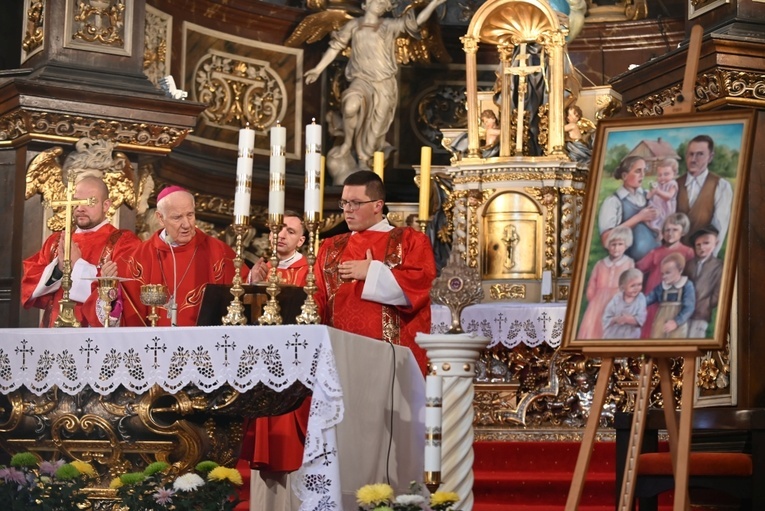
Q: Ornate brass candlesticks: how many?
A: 3